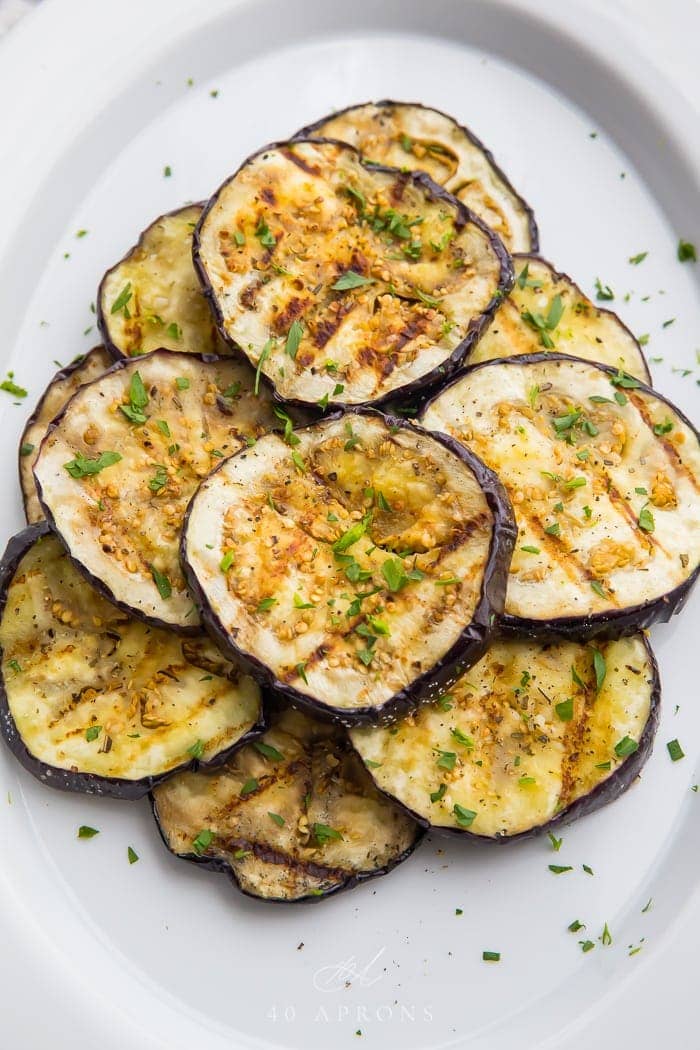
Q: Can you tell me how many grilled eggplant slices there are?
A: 11